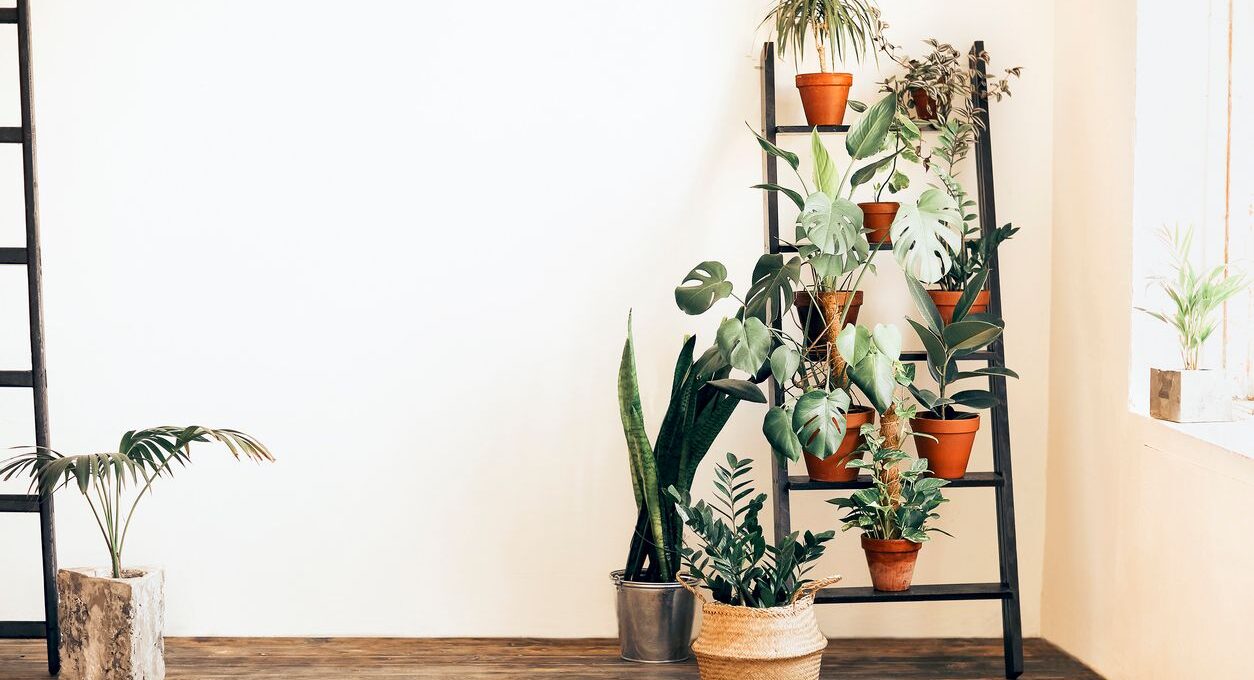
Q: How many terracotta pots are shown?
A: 8